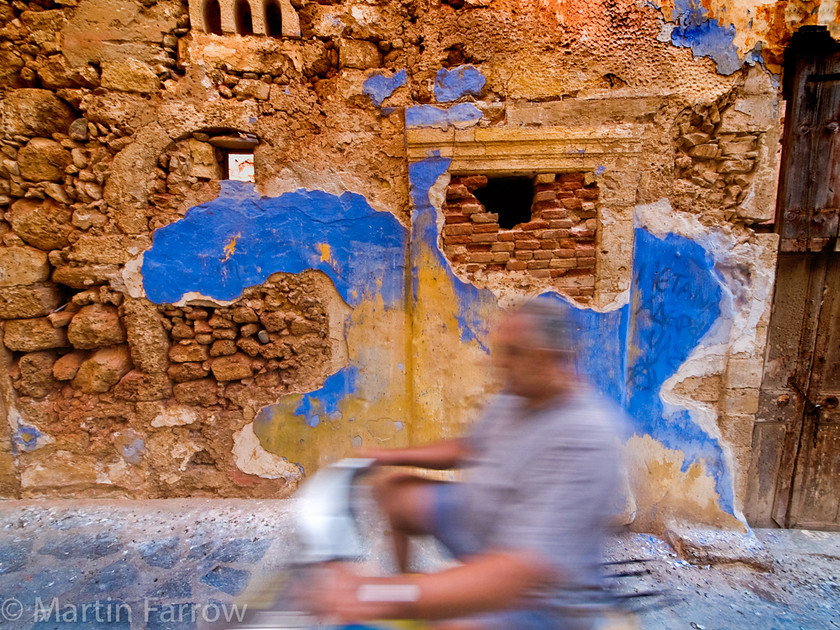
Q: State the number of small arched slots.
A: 3